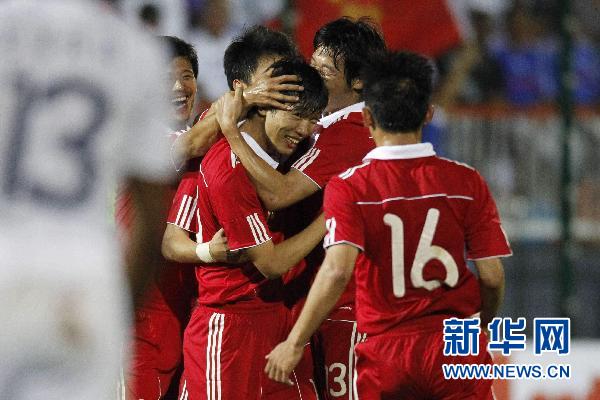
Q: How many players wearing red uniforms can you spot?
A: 5